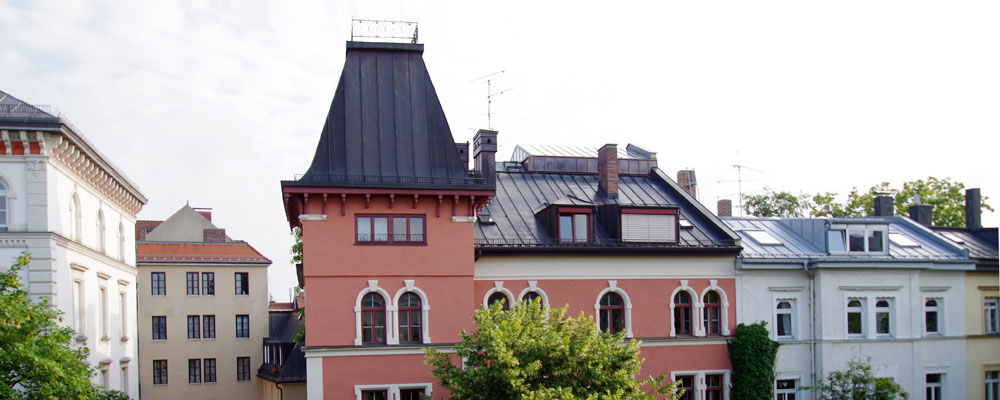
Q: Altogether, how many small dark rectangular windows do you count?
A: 12